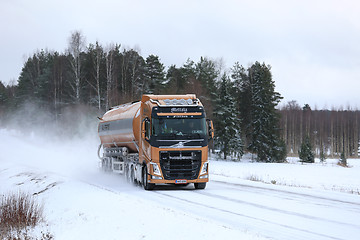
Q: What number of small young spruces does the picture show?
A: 3